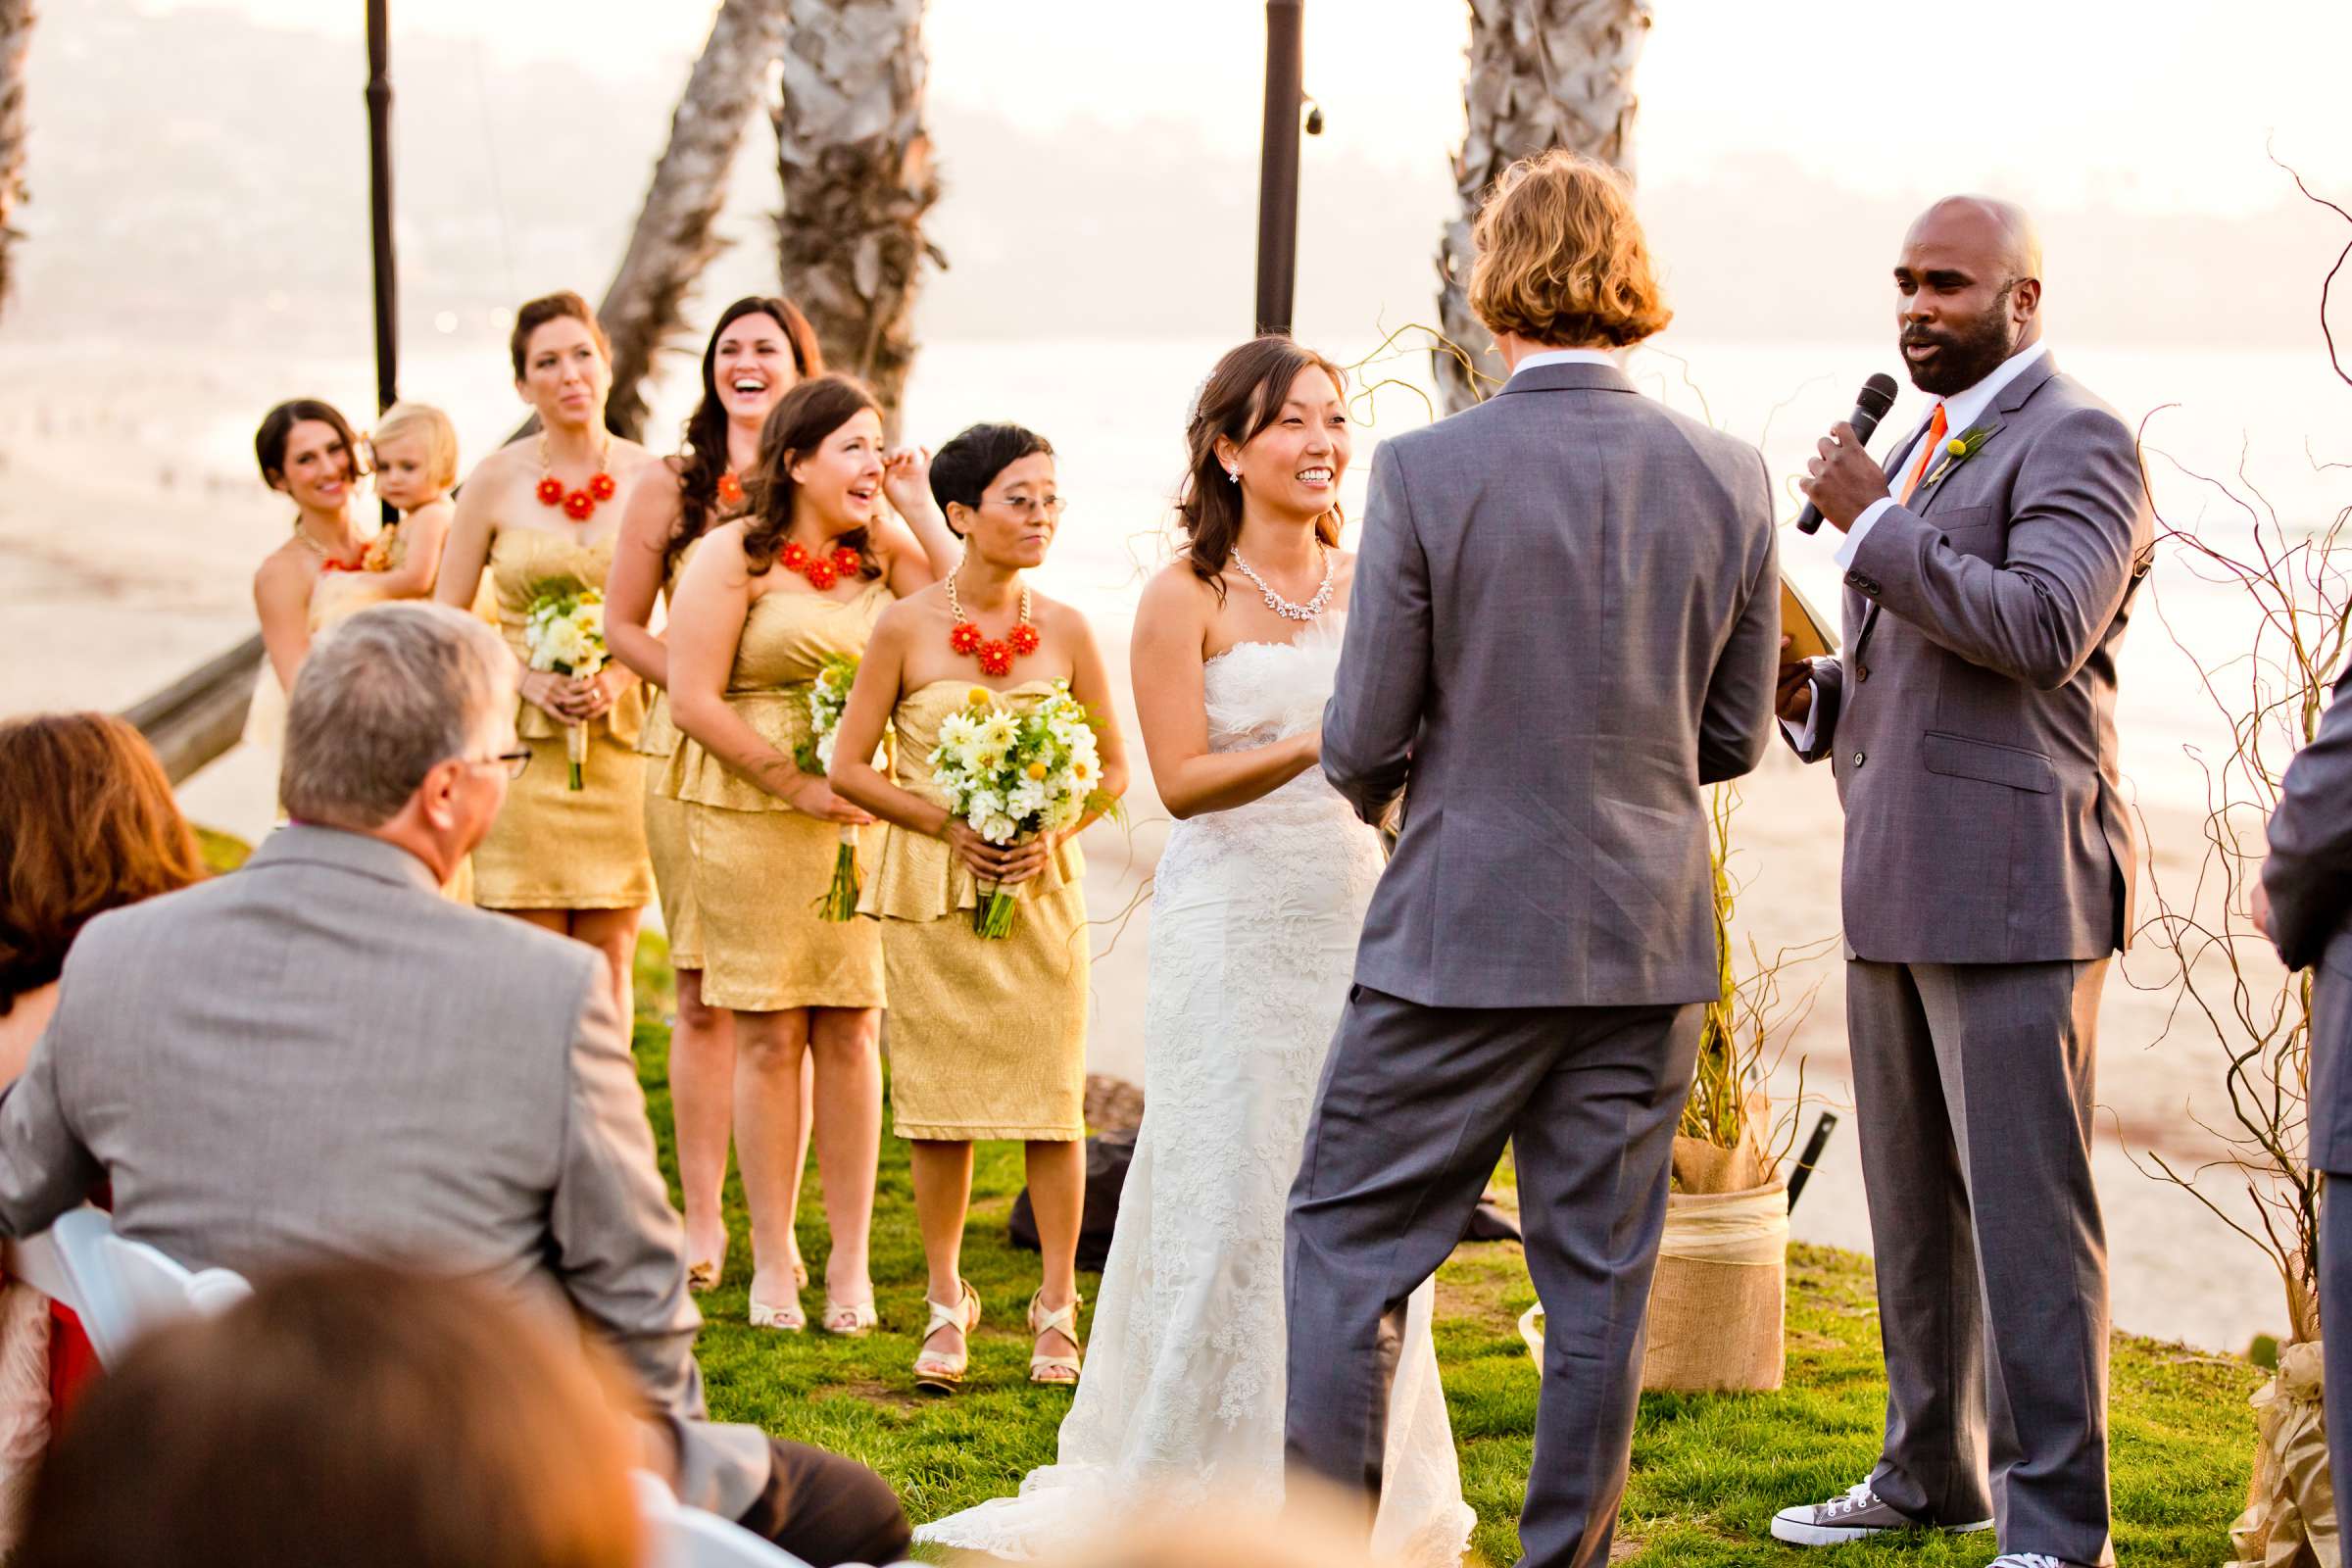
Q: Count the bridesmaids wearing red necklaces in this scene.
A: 5